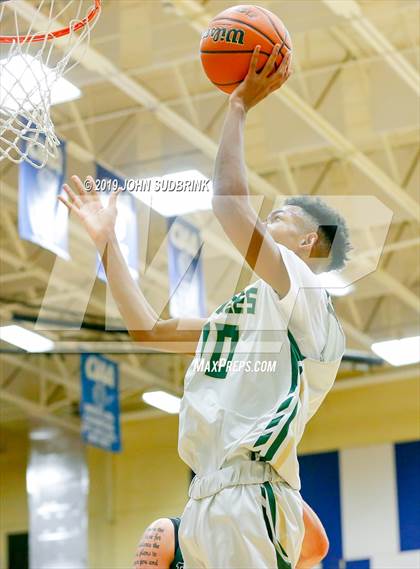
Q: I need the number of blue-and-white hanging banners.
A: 4